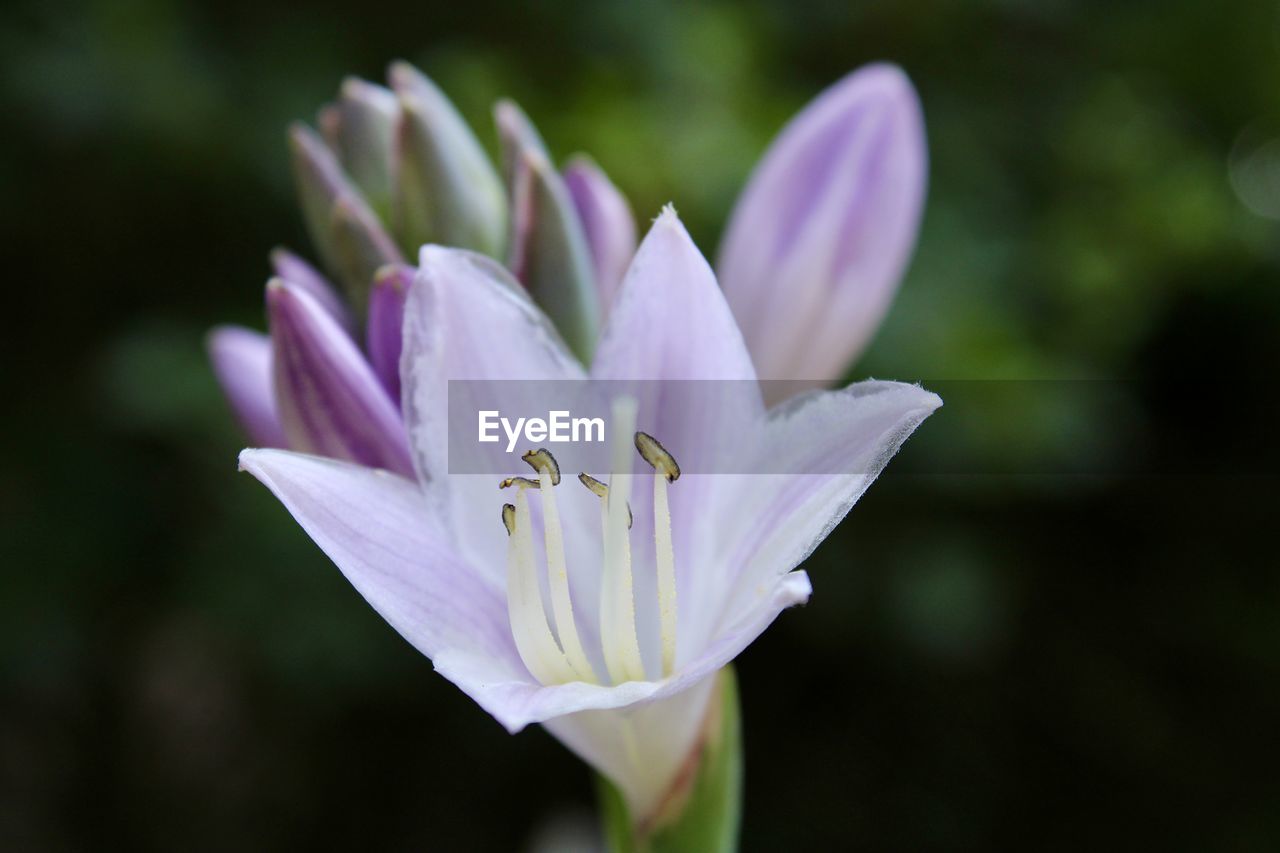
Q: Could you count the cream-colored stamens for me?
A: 6